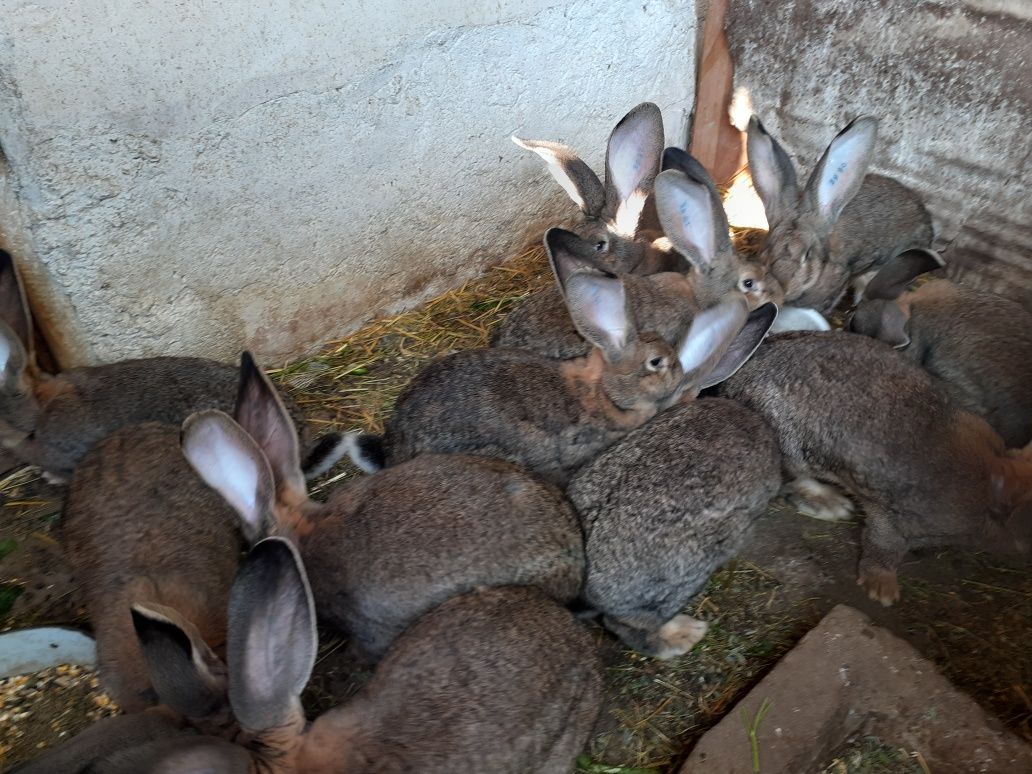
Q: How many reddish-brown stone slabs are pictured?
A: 1